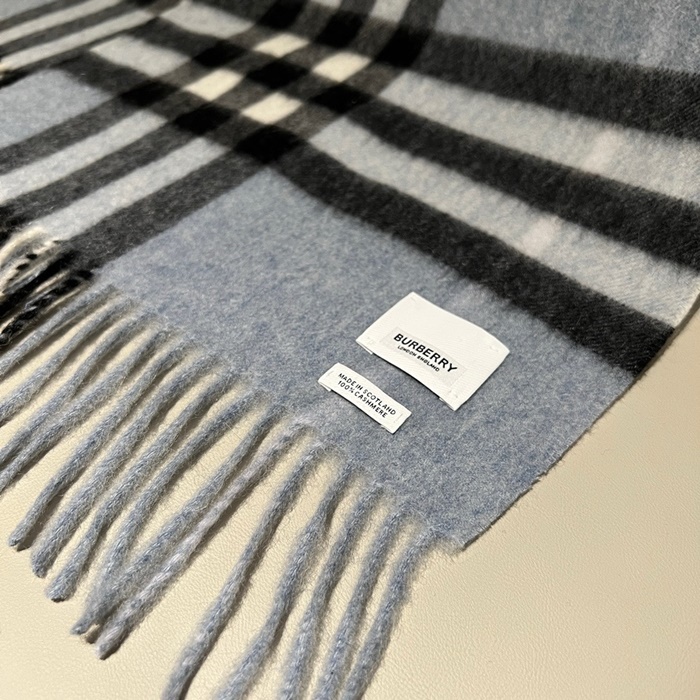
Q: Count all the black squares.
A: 9